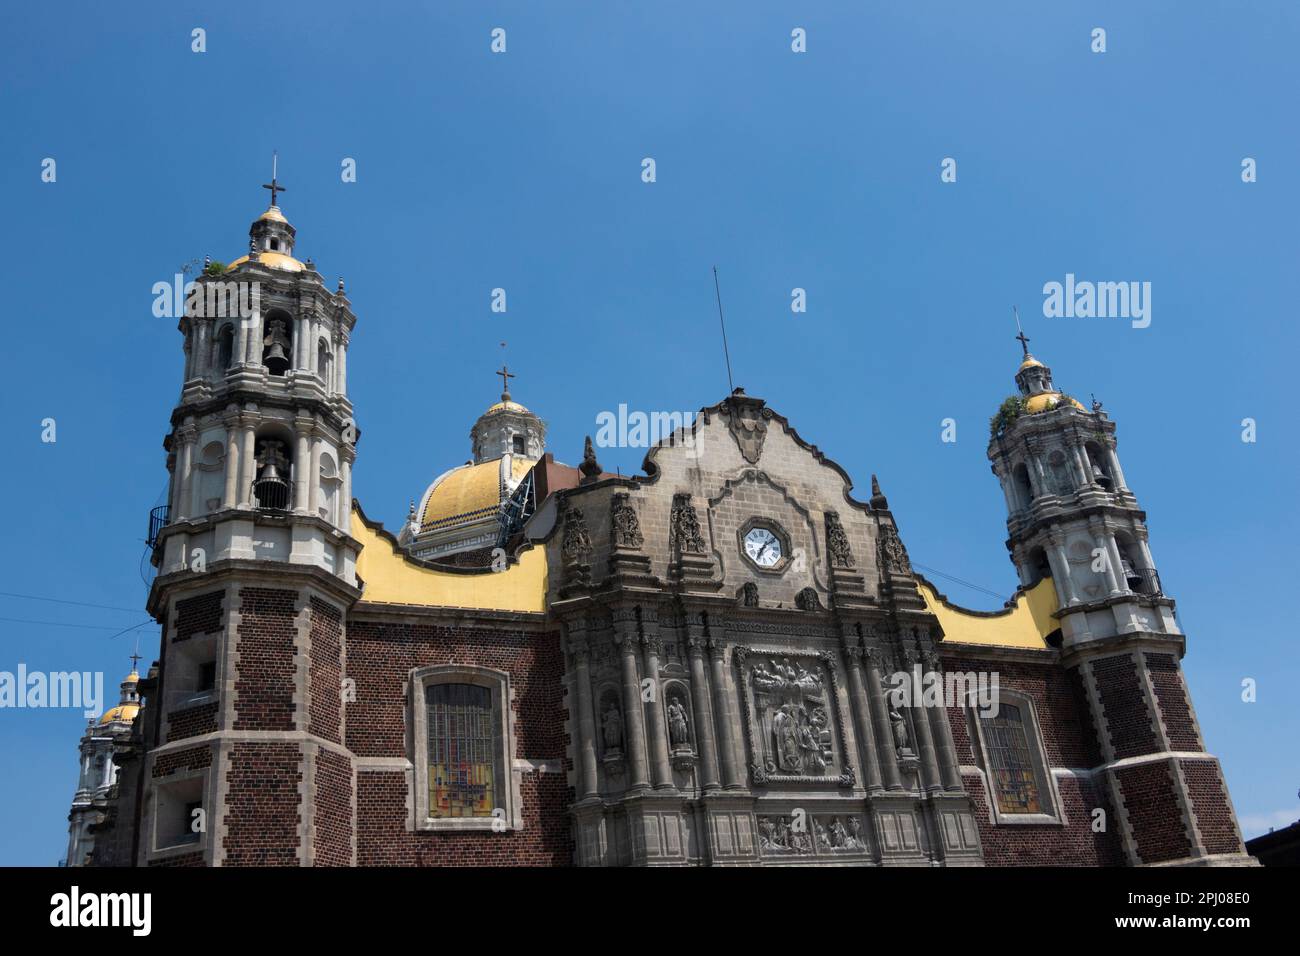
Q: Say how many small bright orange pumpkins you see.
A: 0